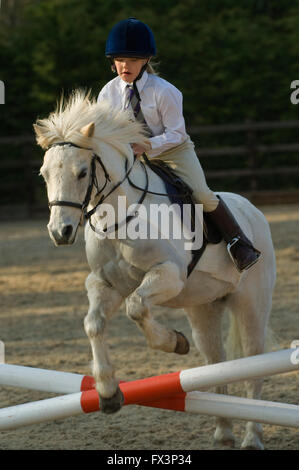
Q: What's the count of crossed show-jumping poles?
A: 2